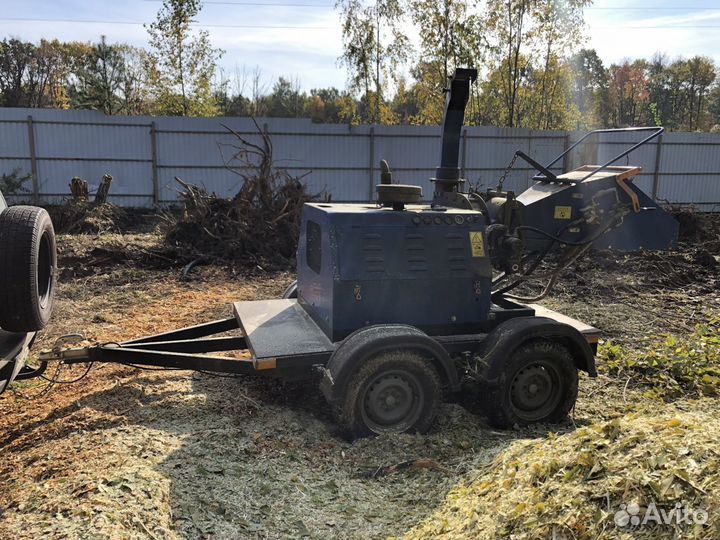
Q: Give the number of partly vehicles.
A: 1